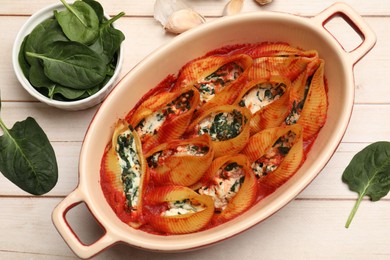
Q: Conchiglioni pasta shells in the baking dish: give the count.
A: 11